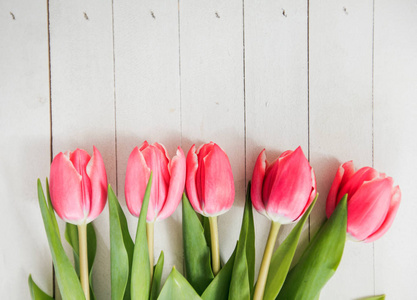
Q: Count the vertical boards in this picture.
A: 7